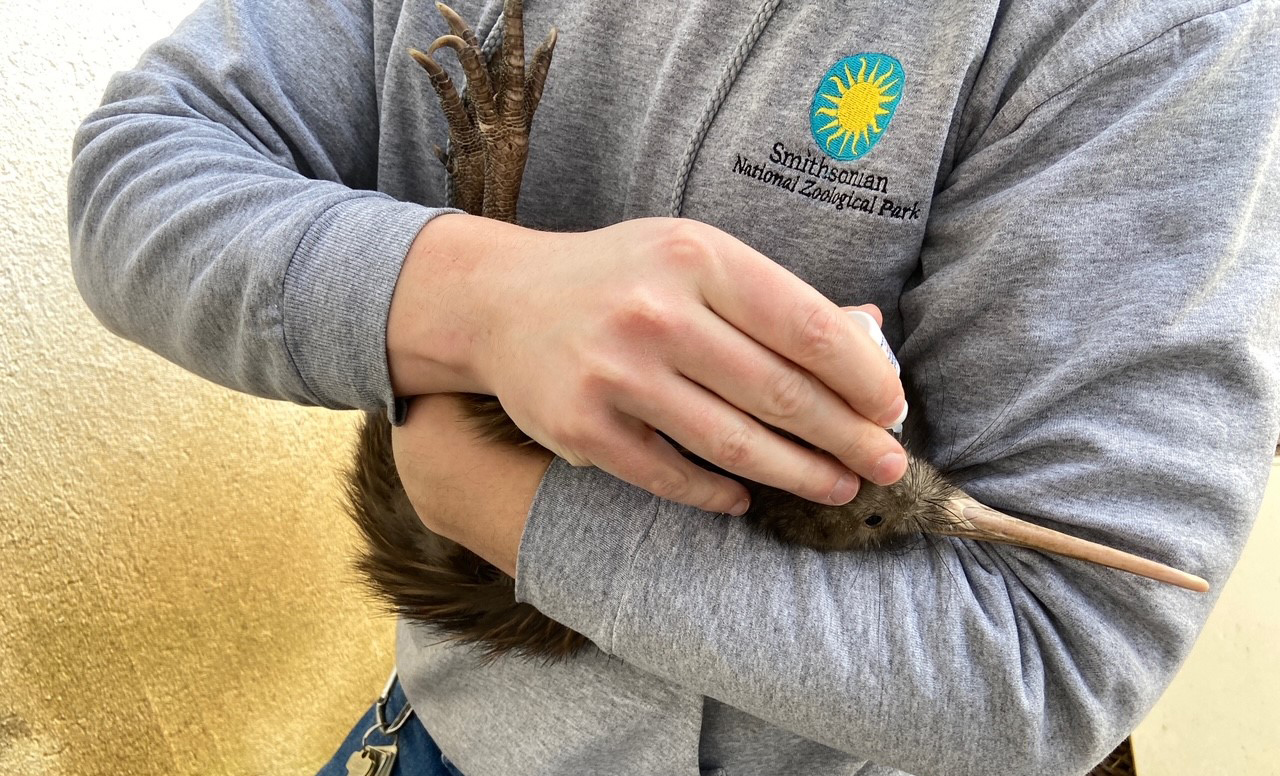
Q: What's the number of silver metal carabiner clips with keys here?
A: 1